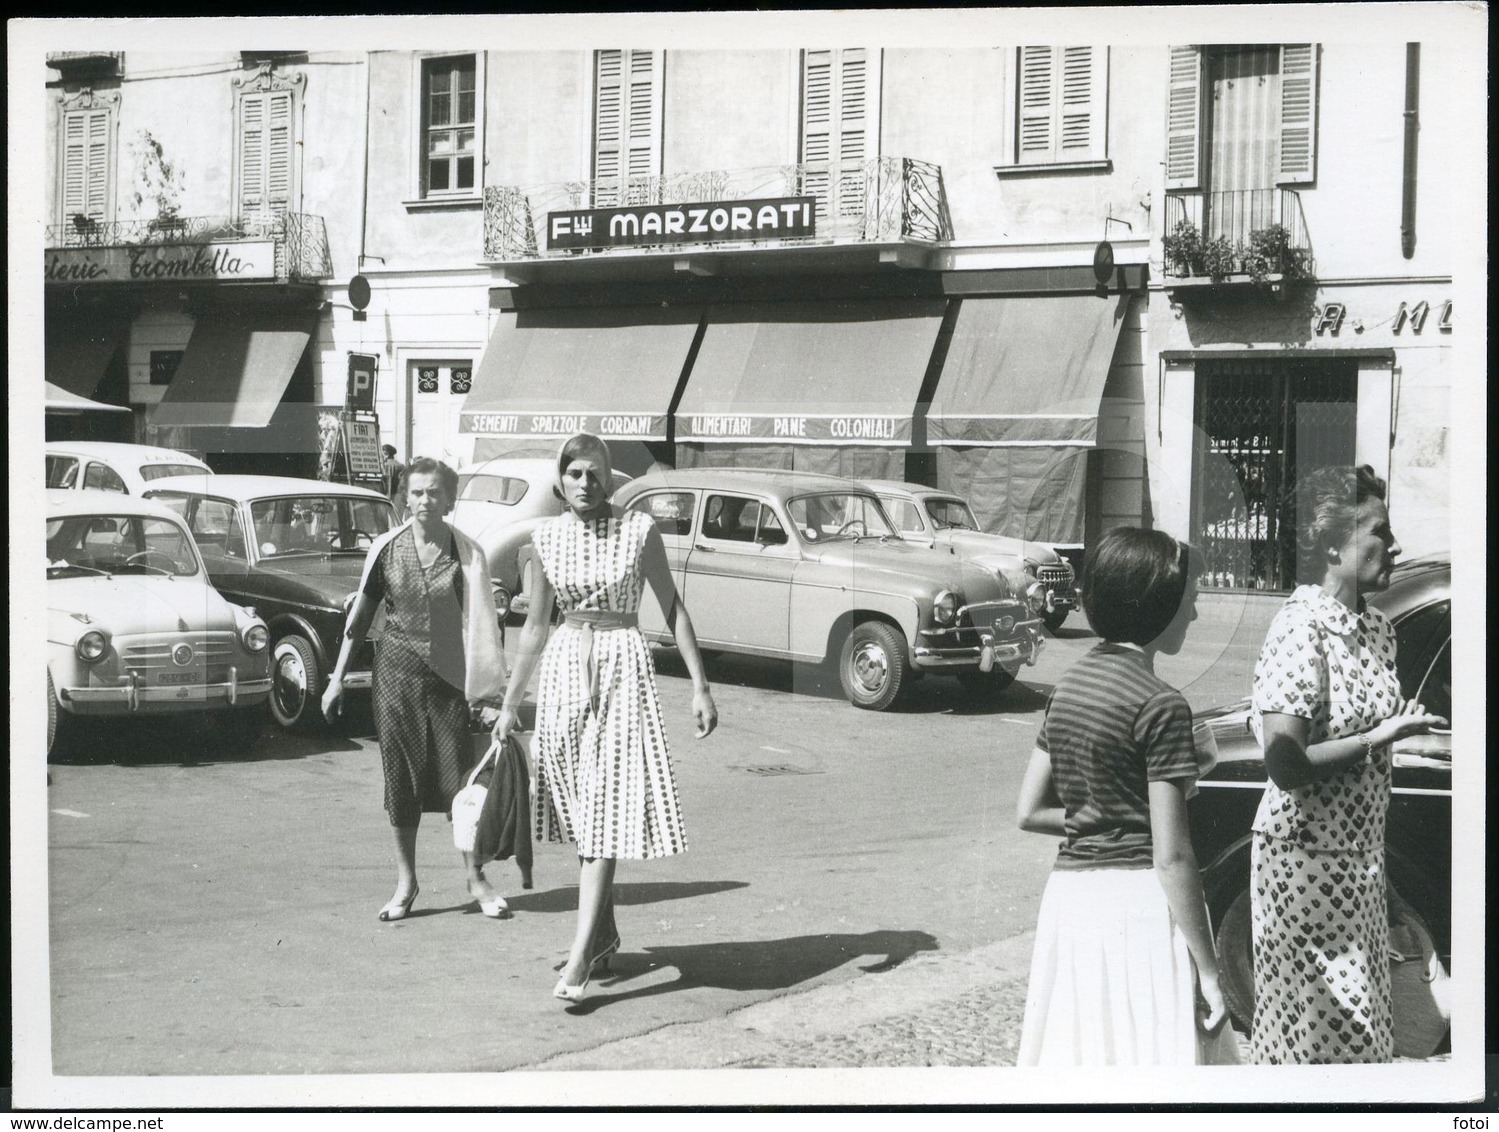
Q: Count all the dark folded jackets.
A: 1